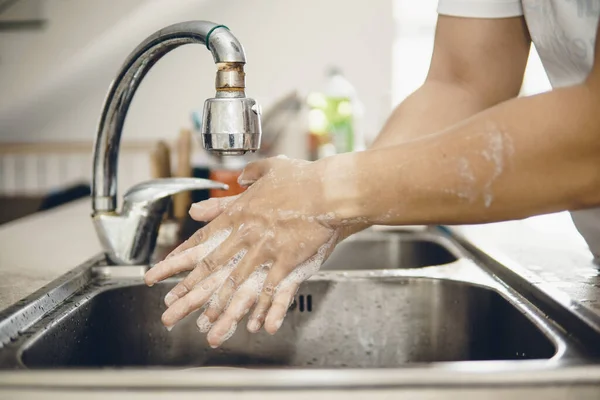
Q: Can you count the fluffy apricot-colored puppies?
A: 0